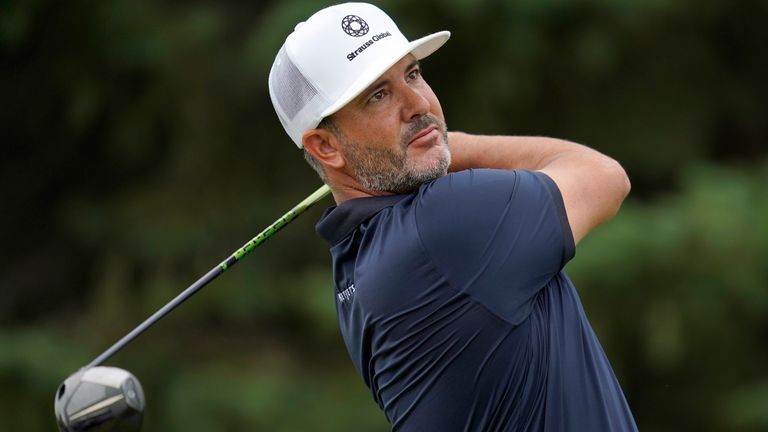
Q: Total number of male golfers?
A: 1